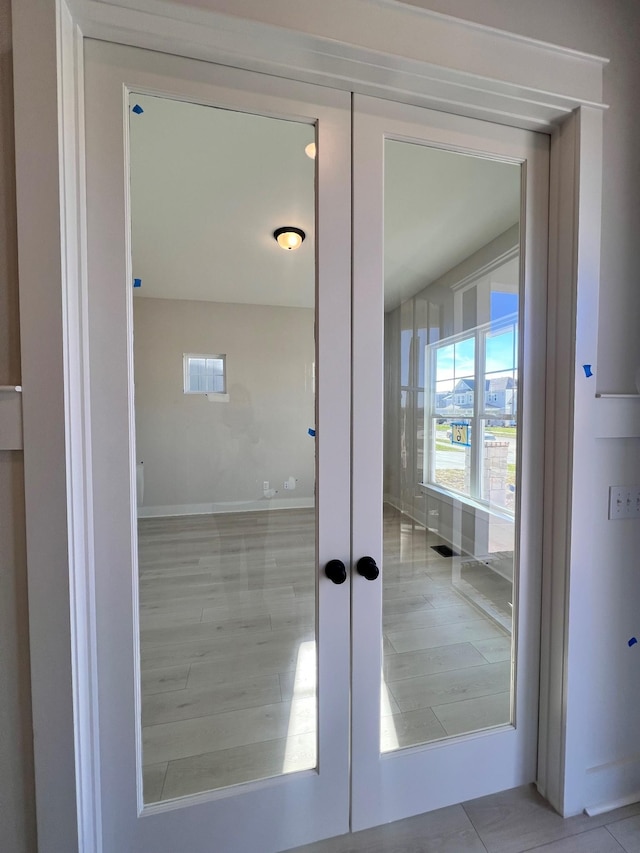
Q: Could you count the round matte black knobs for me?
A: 2